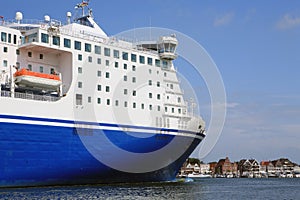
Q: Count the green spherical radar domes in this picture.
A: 0